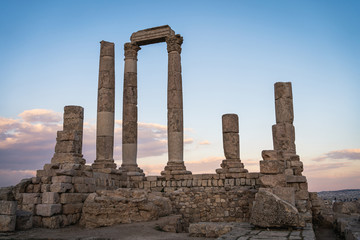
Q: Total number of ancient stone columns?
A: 6